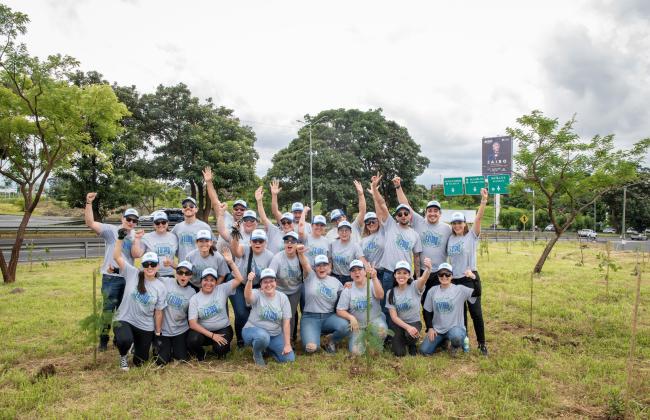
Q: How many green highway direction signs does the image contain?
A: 3